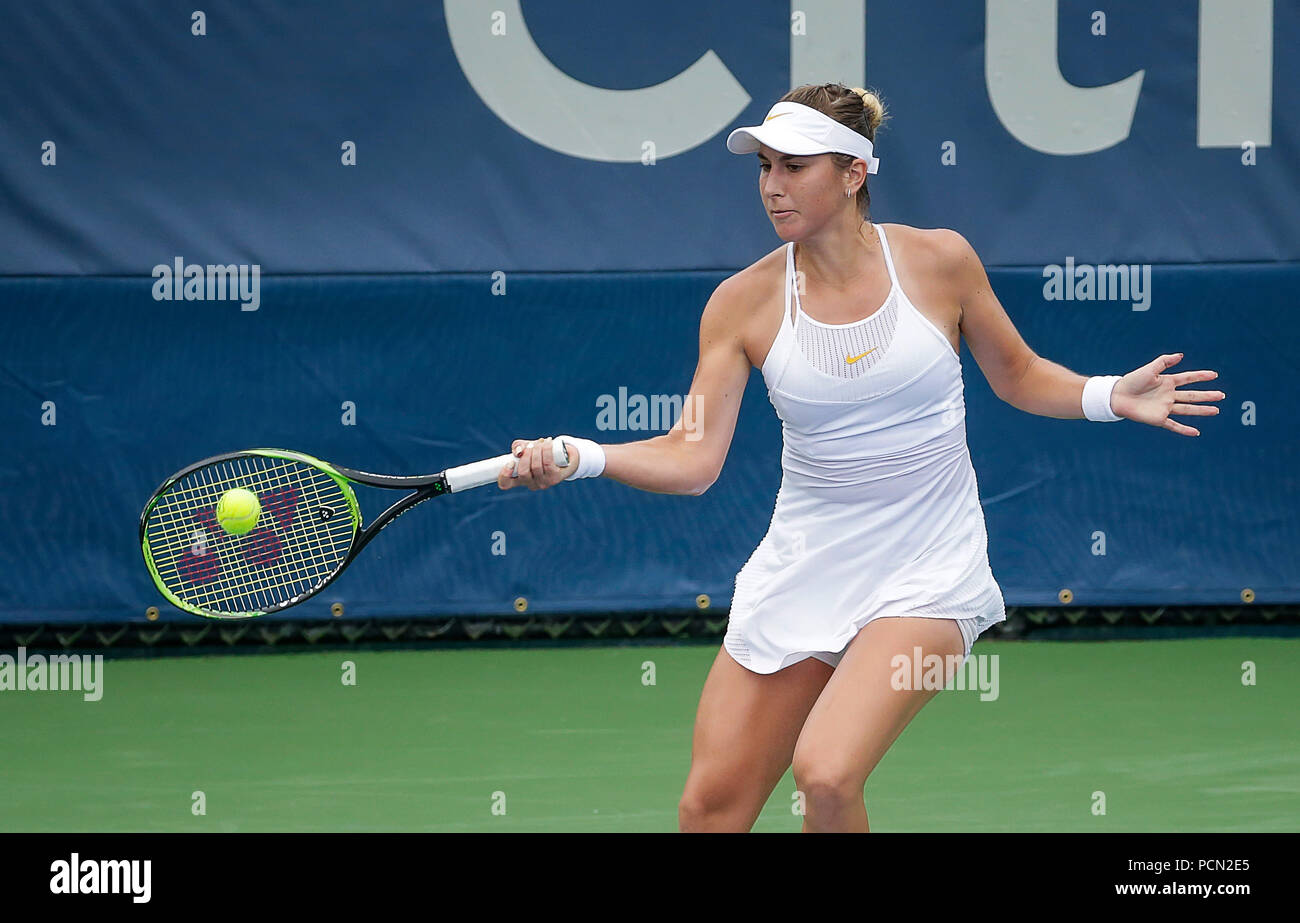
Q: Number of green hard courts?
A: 1